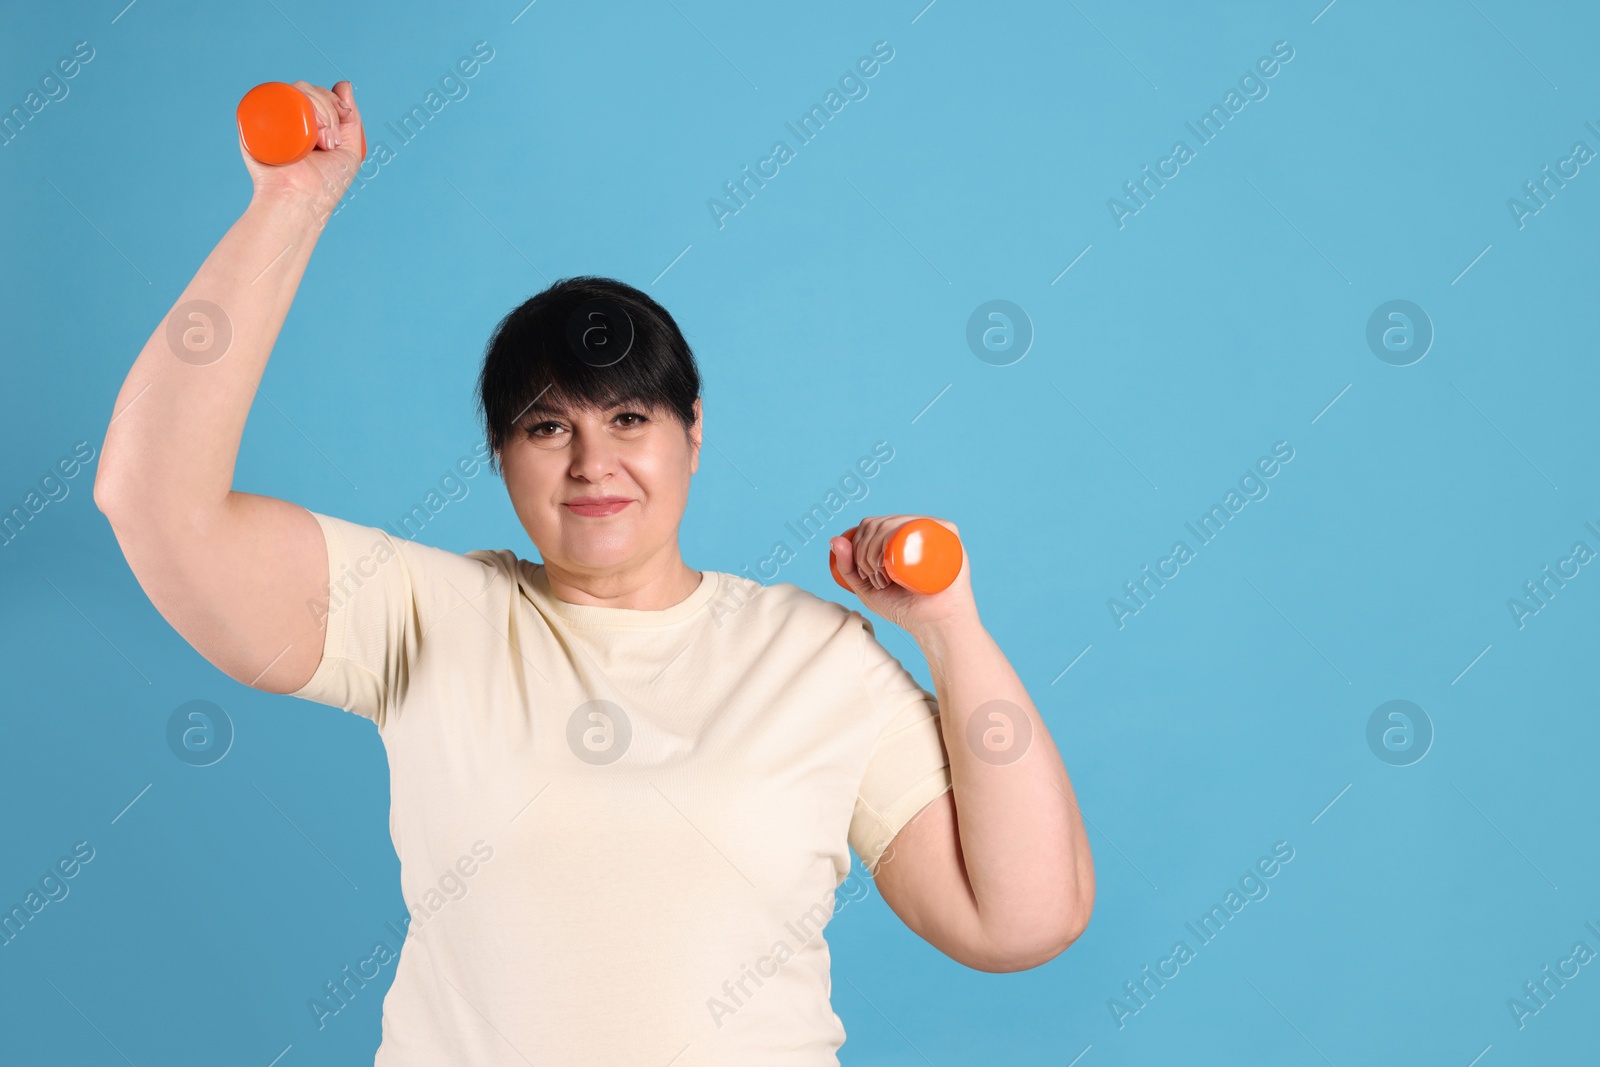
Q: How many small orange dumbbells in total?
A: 2